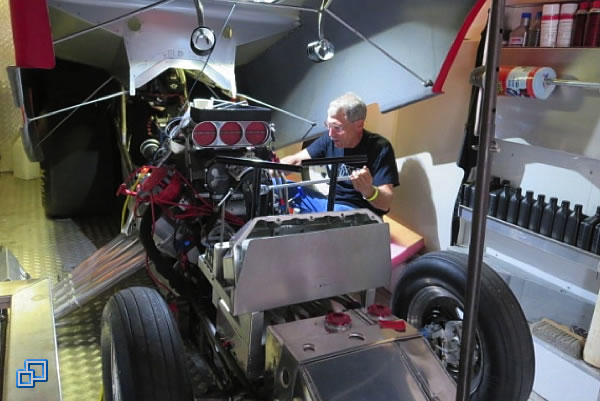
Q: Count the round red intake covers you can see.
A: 3